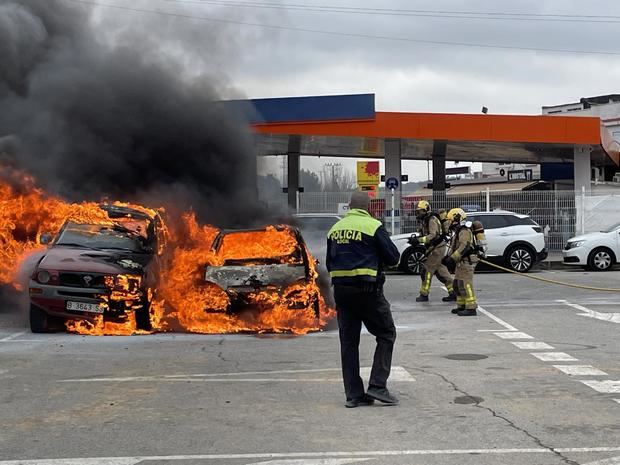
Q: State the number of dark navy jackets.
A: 1